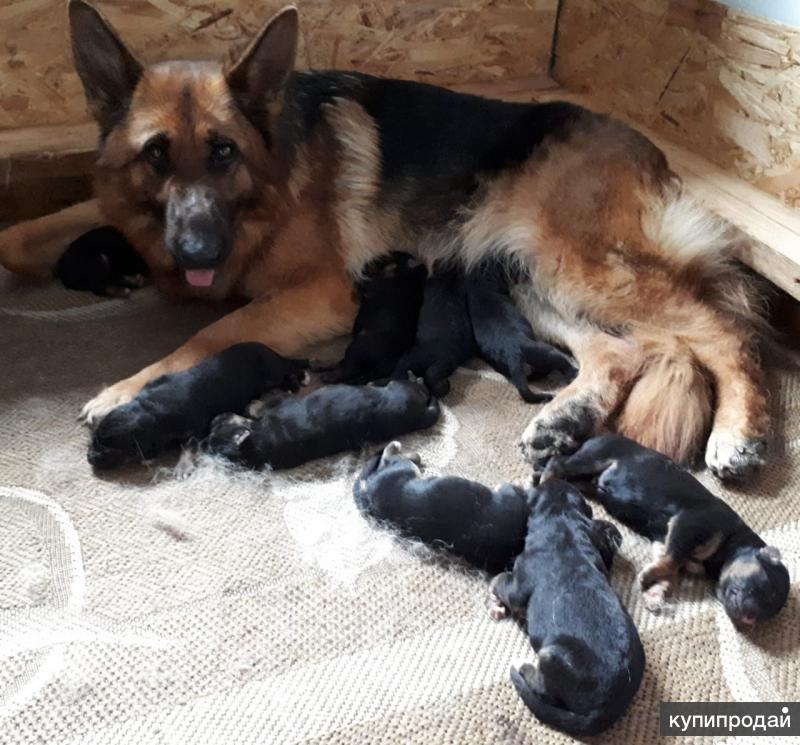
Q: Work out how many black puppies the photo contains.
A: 9